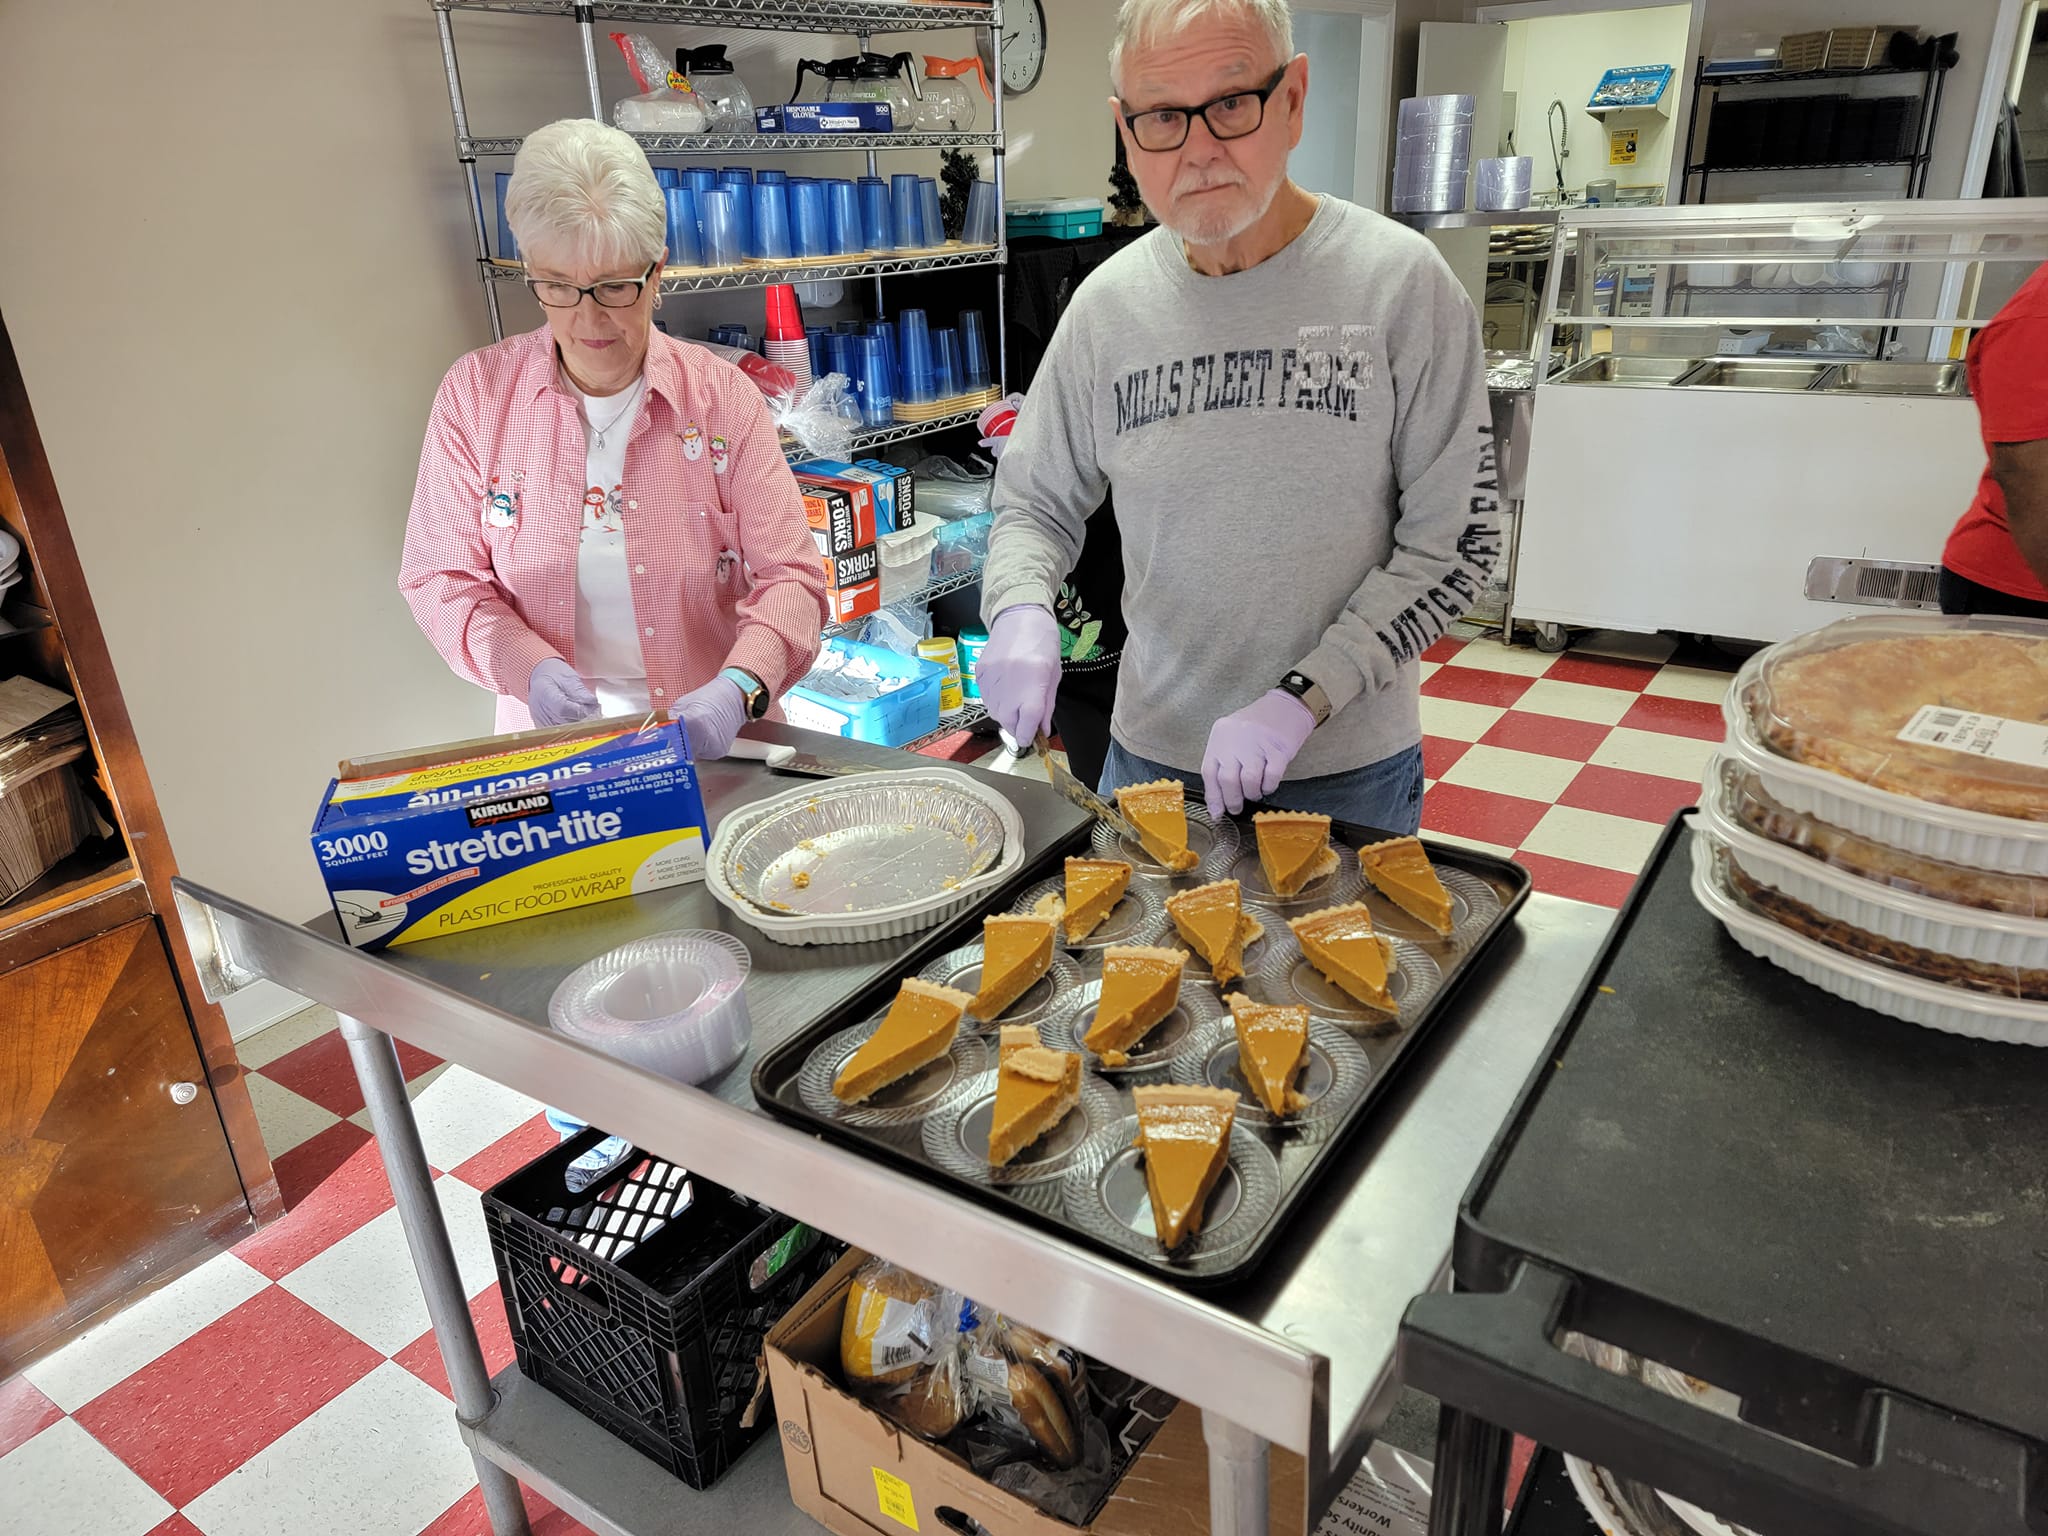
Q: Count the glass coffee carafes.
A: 4